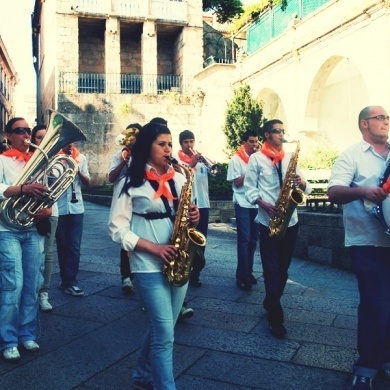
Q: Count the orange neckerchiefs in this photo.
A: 6